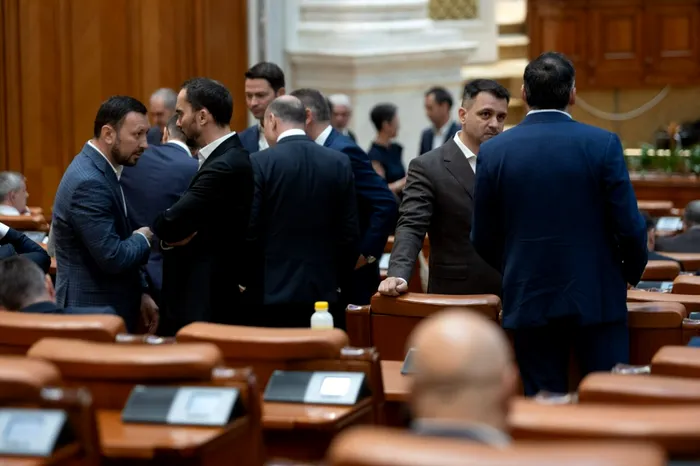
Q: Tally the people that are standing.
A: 12